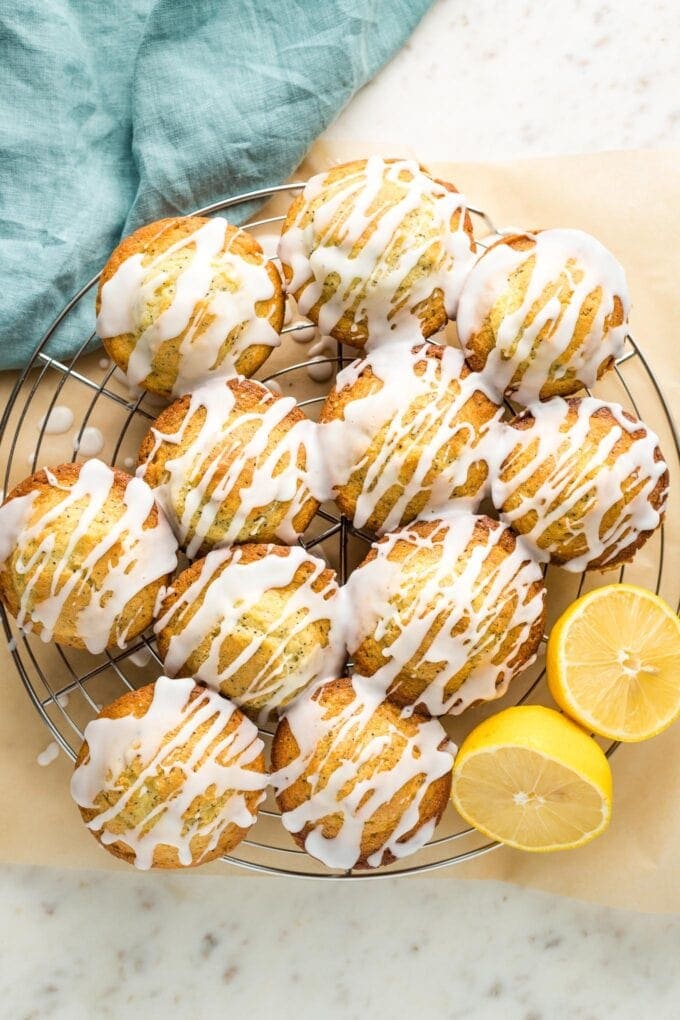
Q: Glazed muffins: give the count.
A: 11